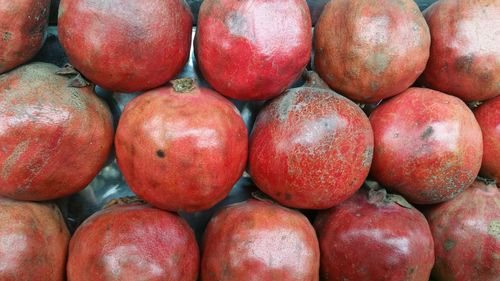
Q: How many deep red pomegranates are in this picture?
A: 15